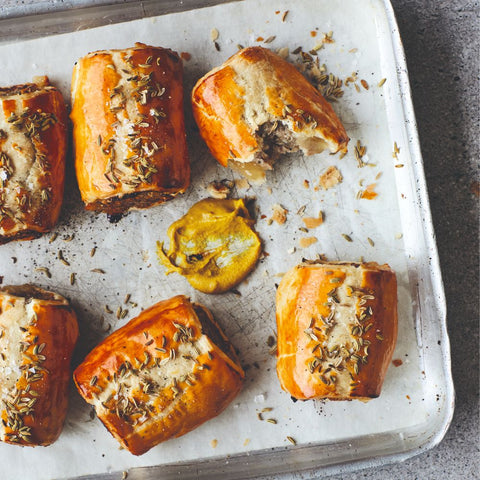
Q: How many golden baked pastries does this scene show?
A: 6